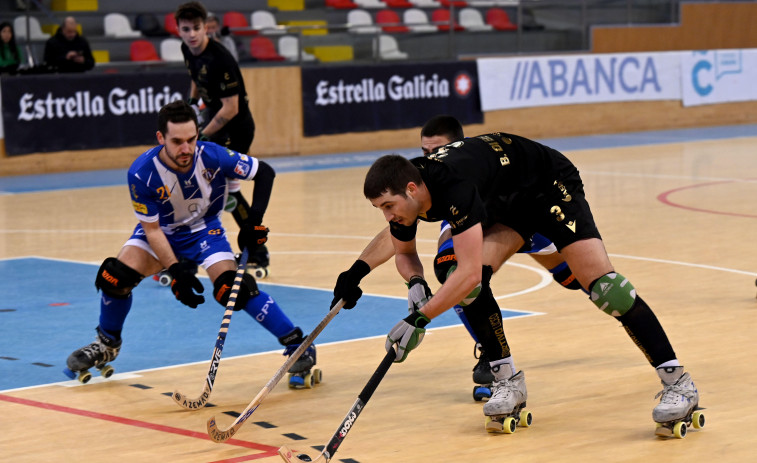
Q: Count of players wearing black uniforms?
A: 2